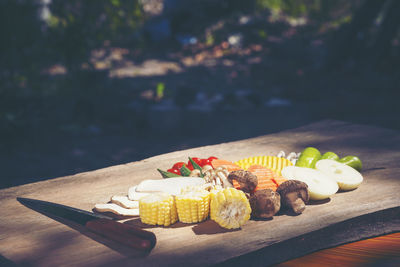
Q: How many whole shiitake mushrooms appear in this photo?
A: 3